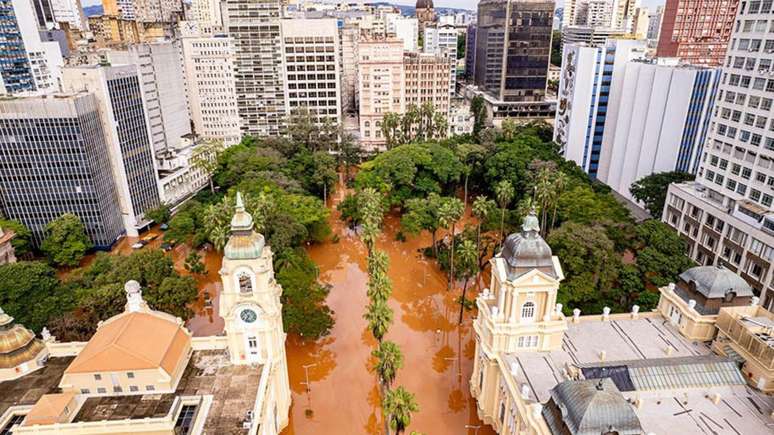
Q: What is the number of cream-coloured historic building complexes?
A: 2